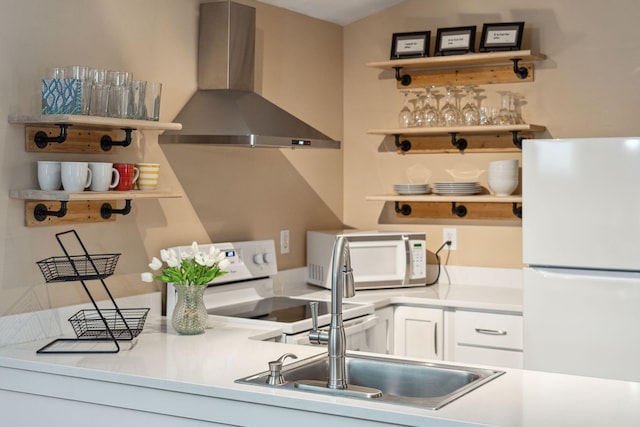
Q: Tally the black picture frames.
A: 3